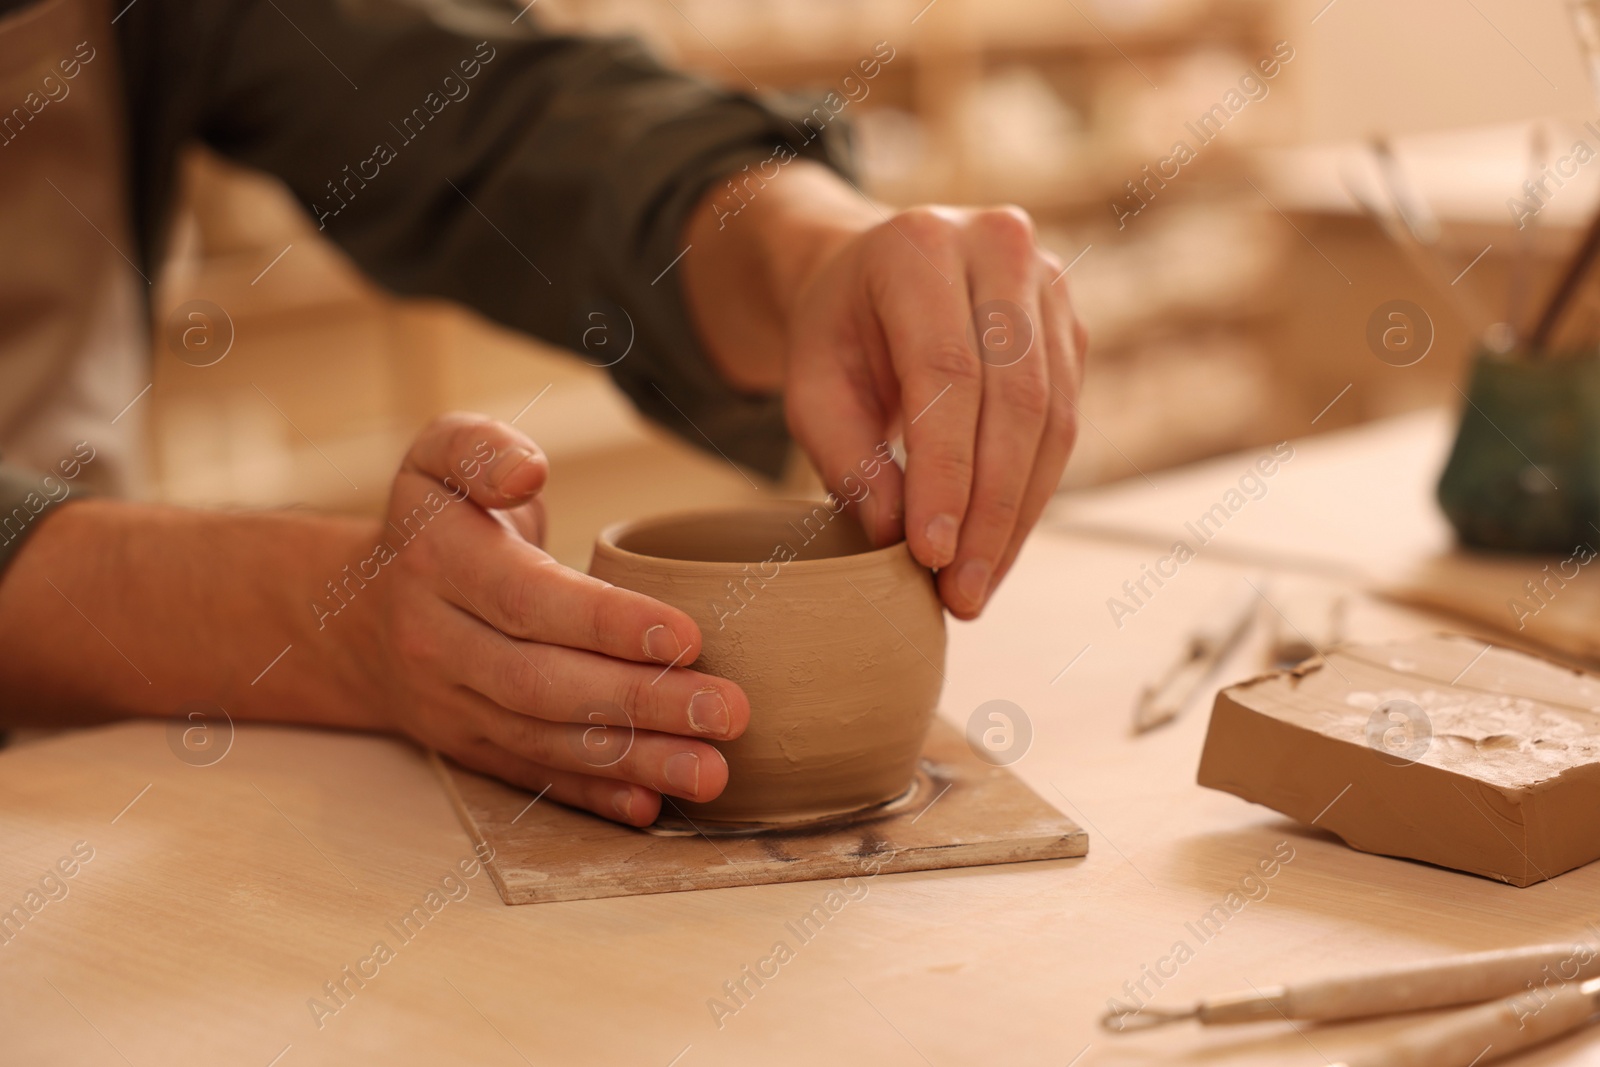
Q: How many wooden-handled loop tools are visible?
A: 2